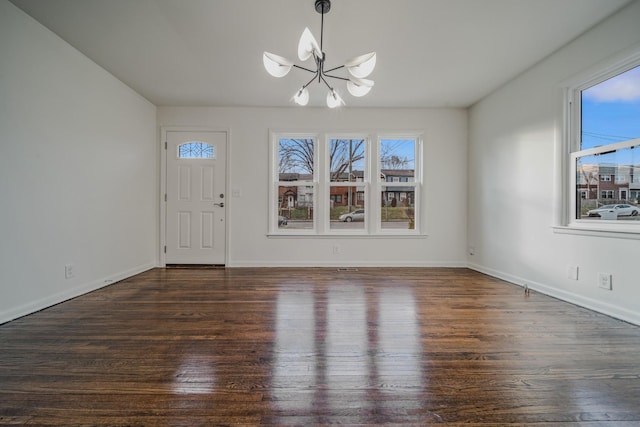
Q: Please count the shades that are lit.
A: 6